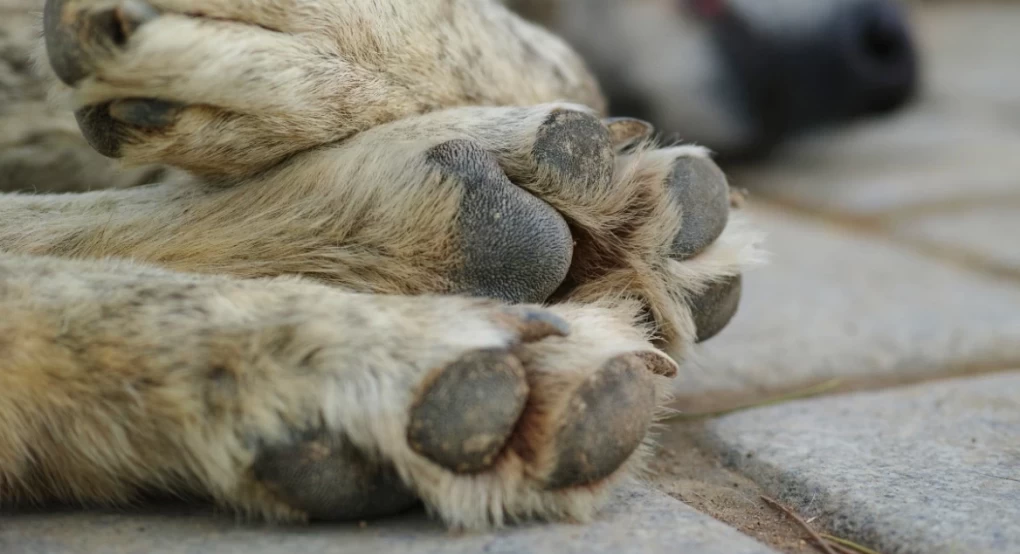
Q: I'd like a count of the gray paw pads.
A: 9